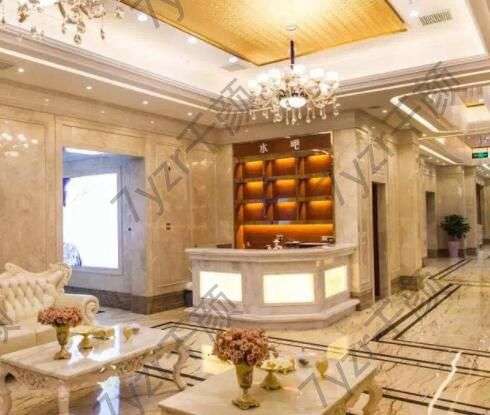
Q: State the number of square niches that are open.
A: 9